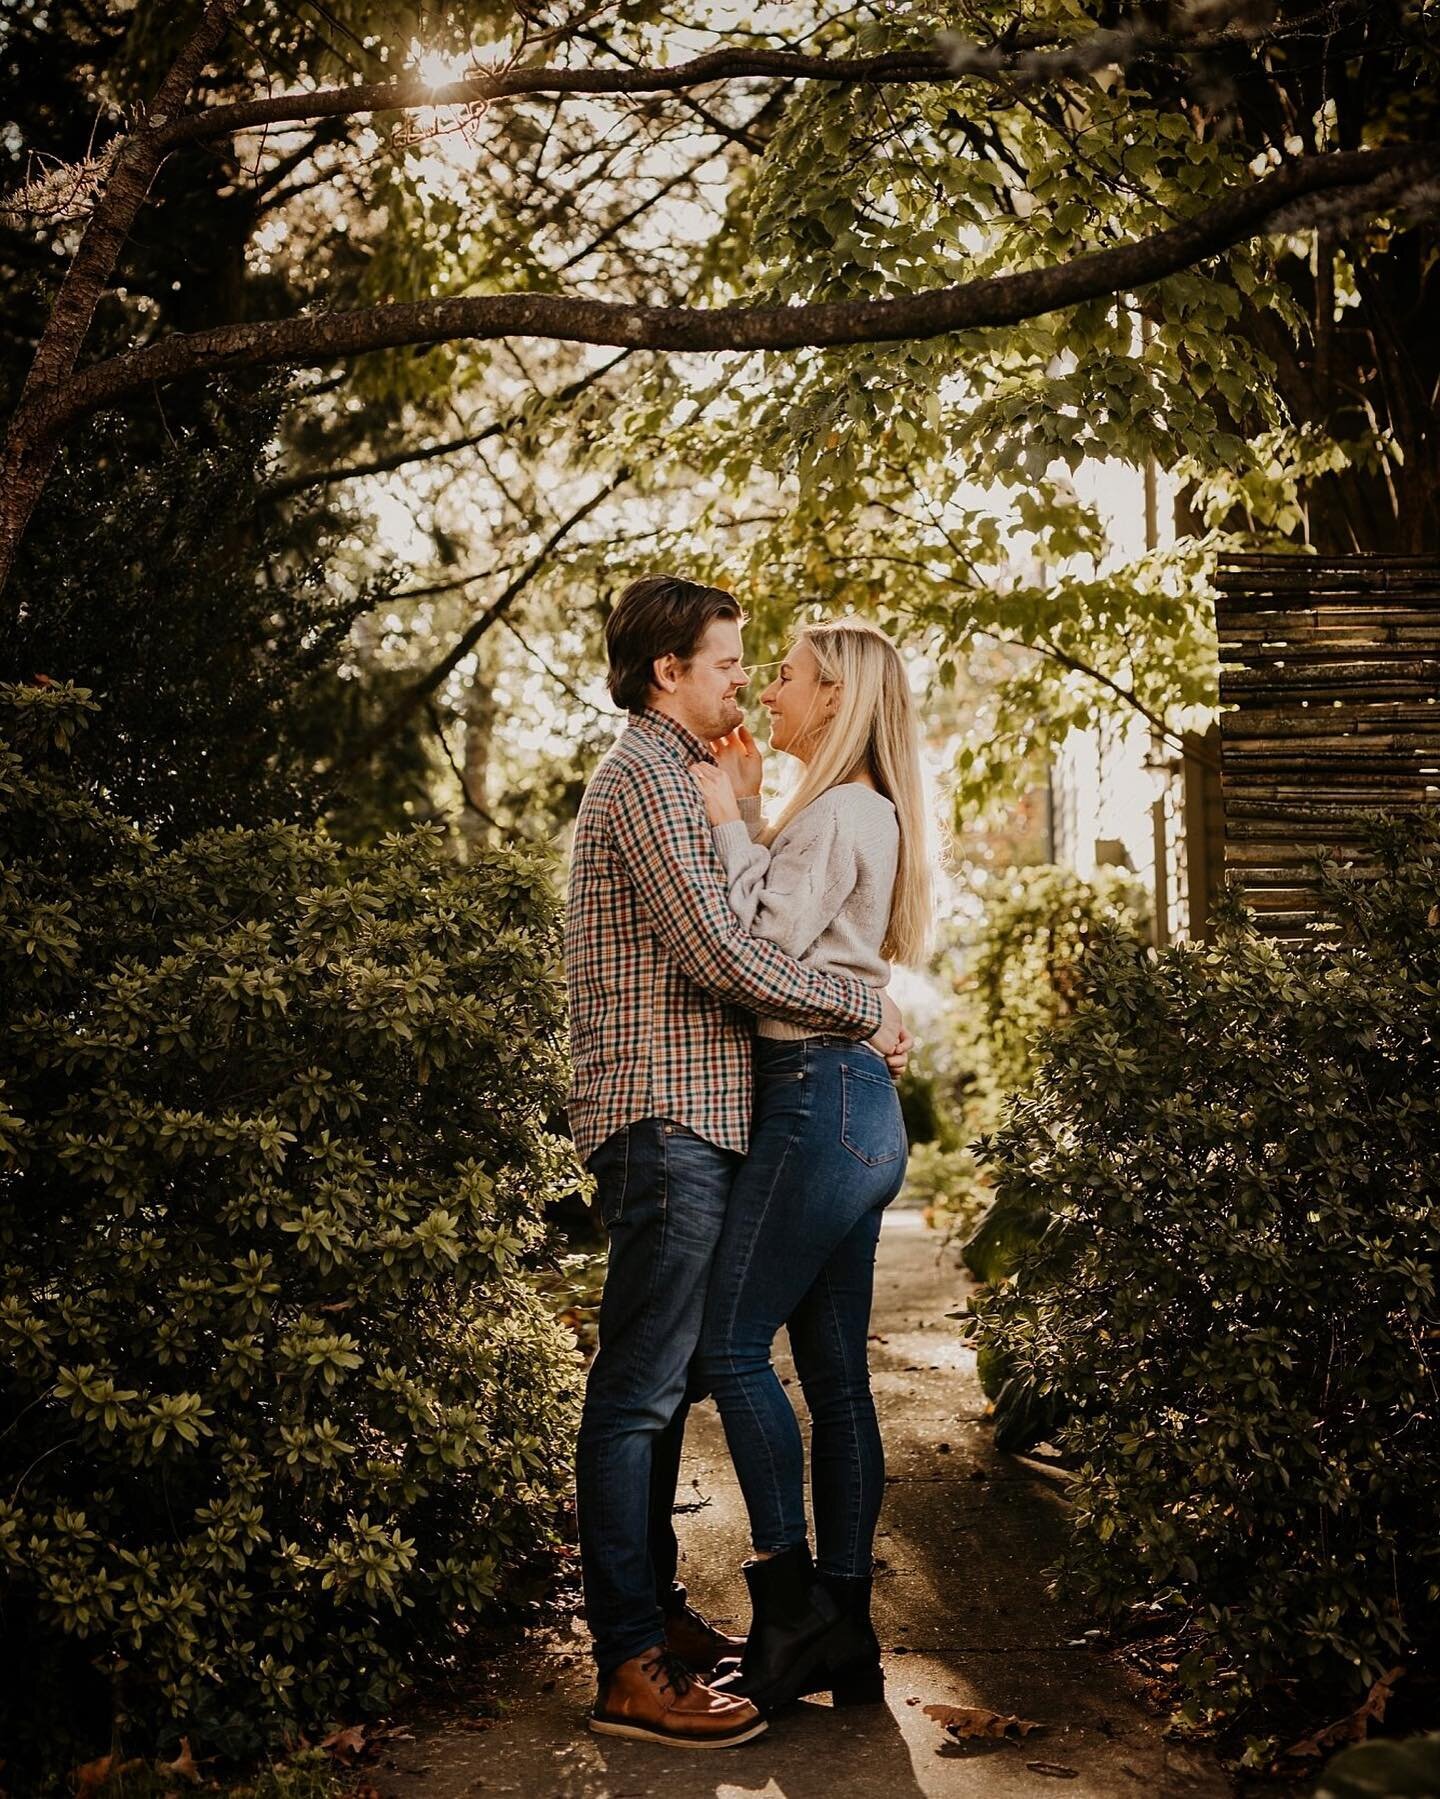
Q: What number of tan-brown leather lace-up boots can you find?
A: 2